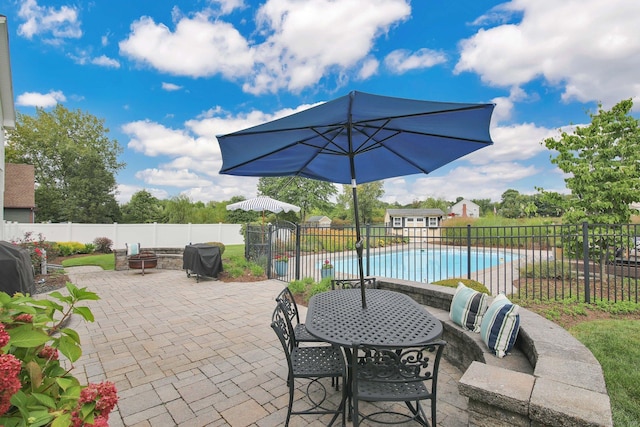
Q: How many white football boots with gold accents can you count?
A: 0